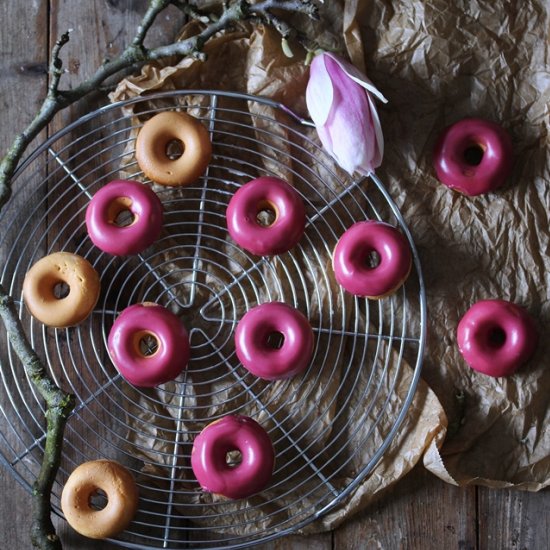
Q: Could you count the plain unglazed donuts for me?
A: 3